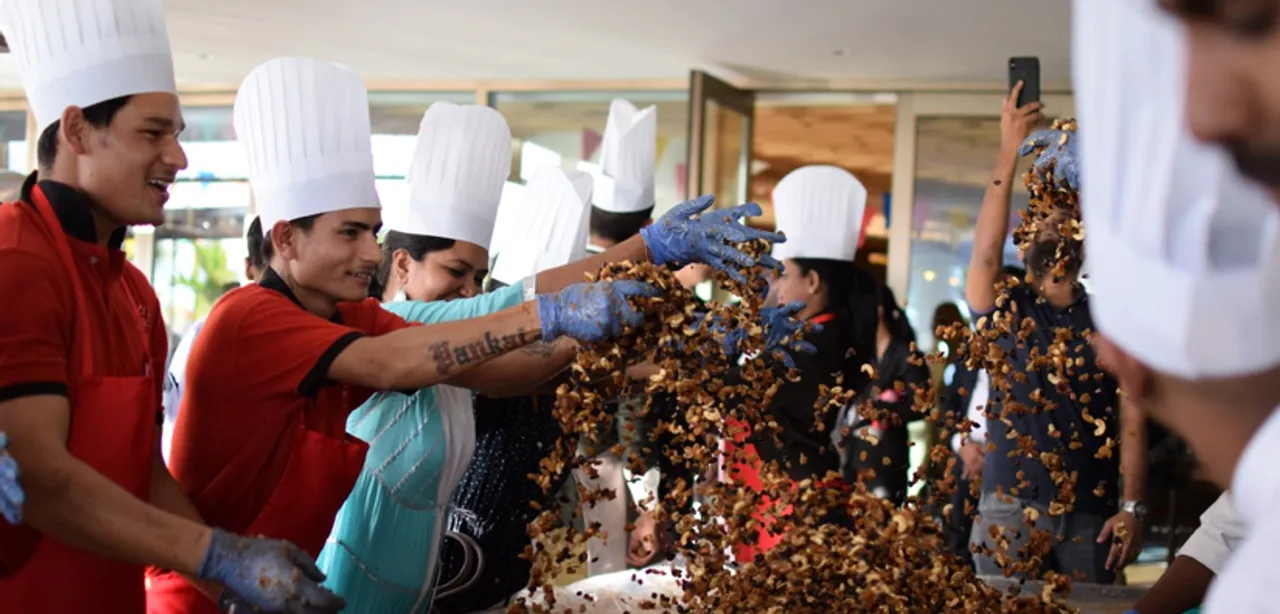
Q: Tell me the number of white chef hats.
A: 7